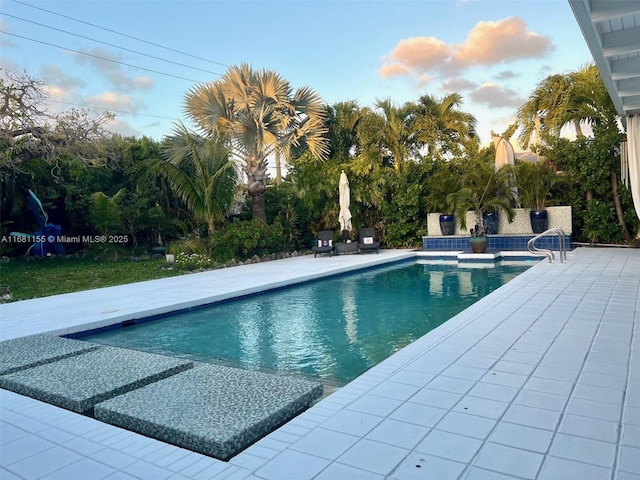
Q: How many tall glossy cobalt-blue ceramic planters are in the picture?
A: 3